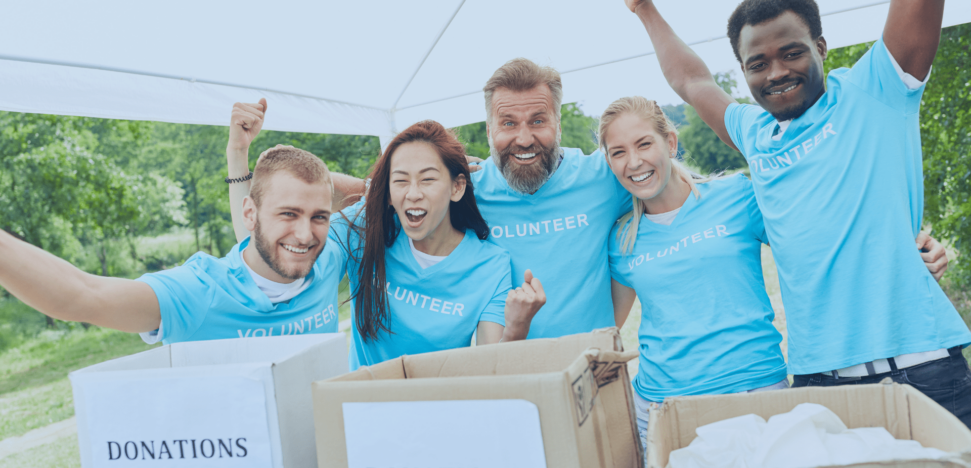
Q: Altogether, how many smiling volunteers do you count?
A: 5